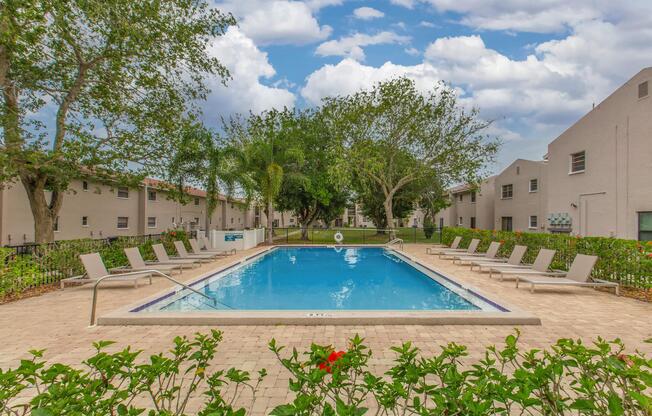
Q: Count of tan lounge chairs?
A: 12